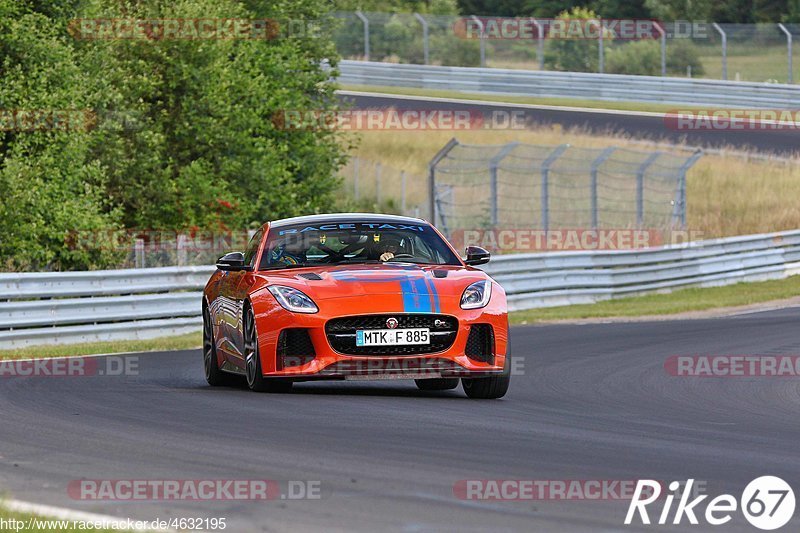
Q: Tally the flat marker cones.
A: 0